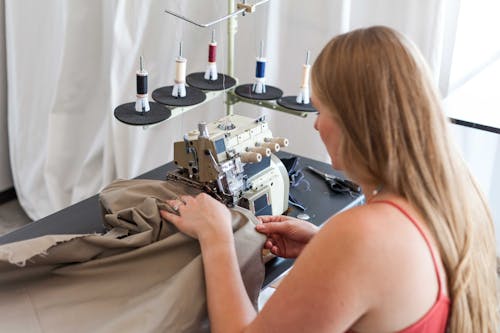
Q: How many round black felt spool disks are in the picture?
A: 5